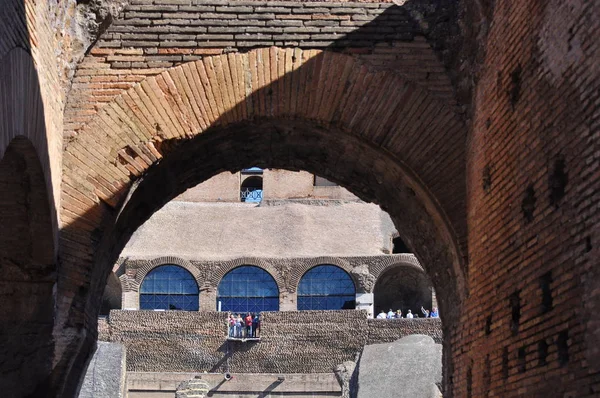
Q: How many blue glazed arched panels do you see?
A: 3